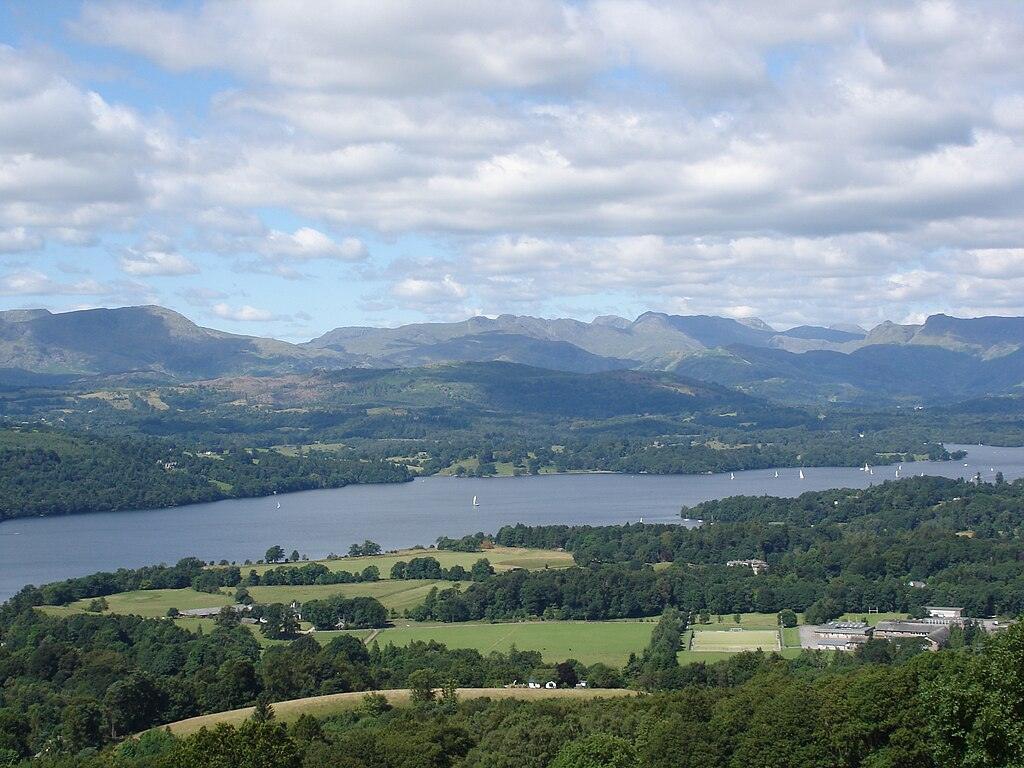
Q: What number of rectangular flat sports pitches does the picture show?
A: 1